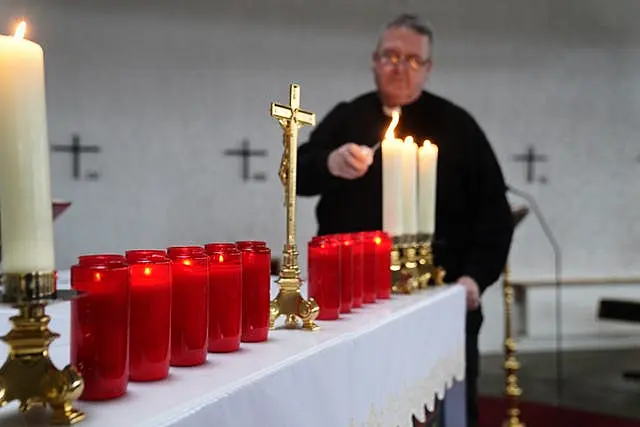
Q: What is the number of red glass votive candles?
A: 10